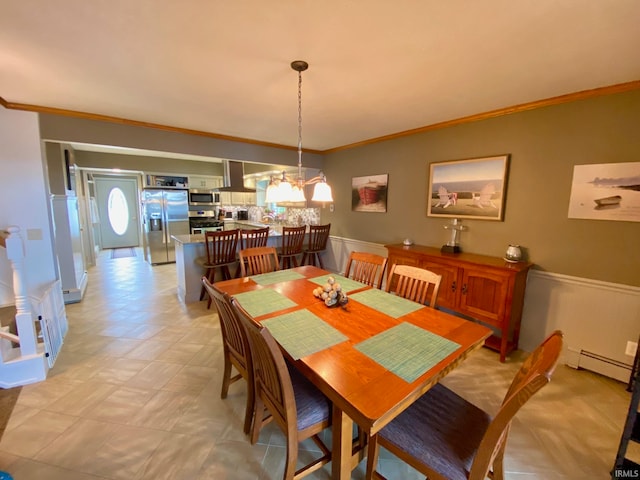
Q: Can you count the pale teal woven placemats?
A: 6